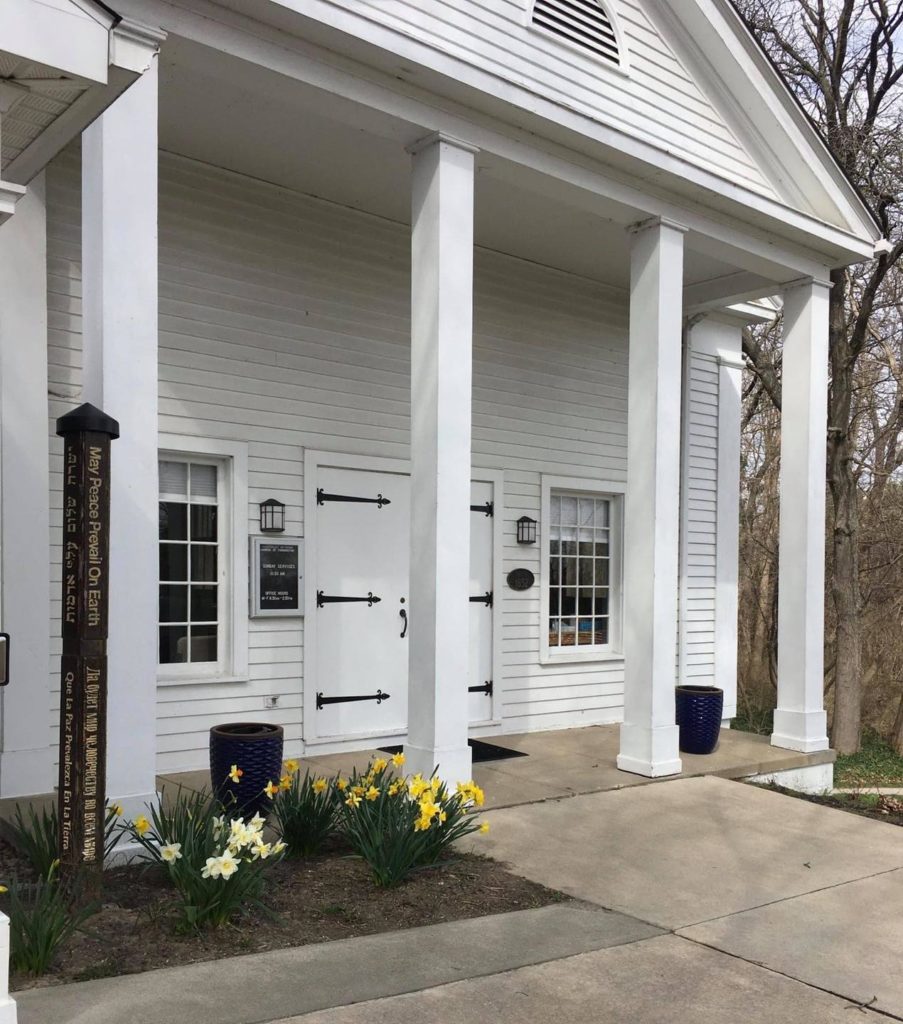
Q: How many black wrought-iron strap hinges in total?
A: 6